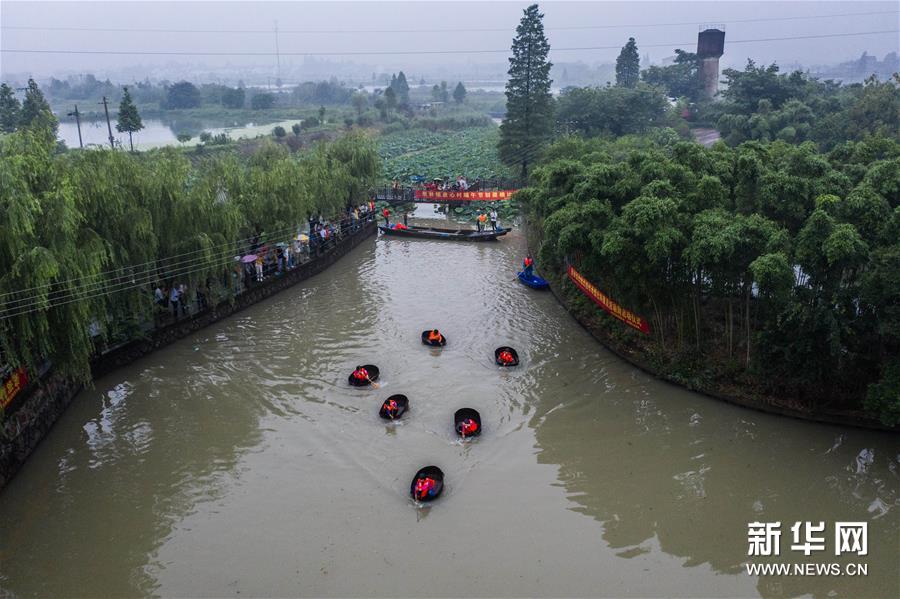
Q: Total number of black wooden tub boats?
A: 6